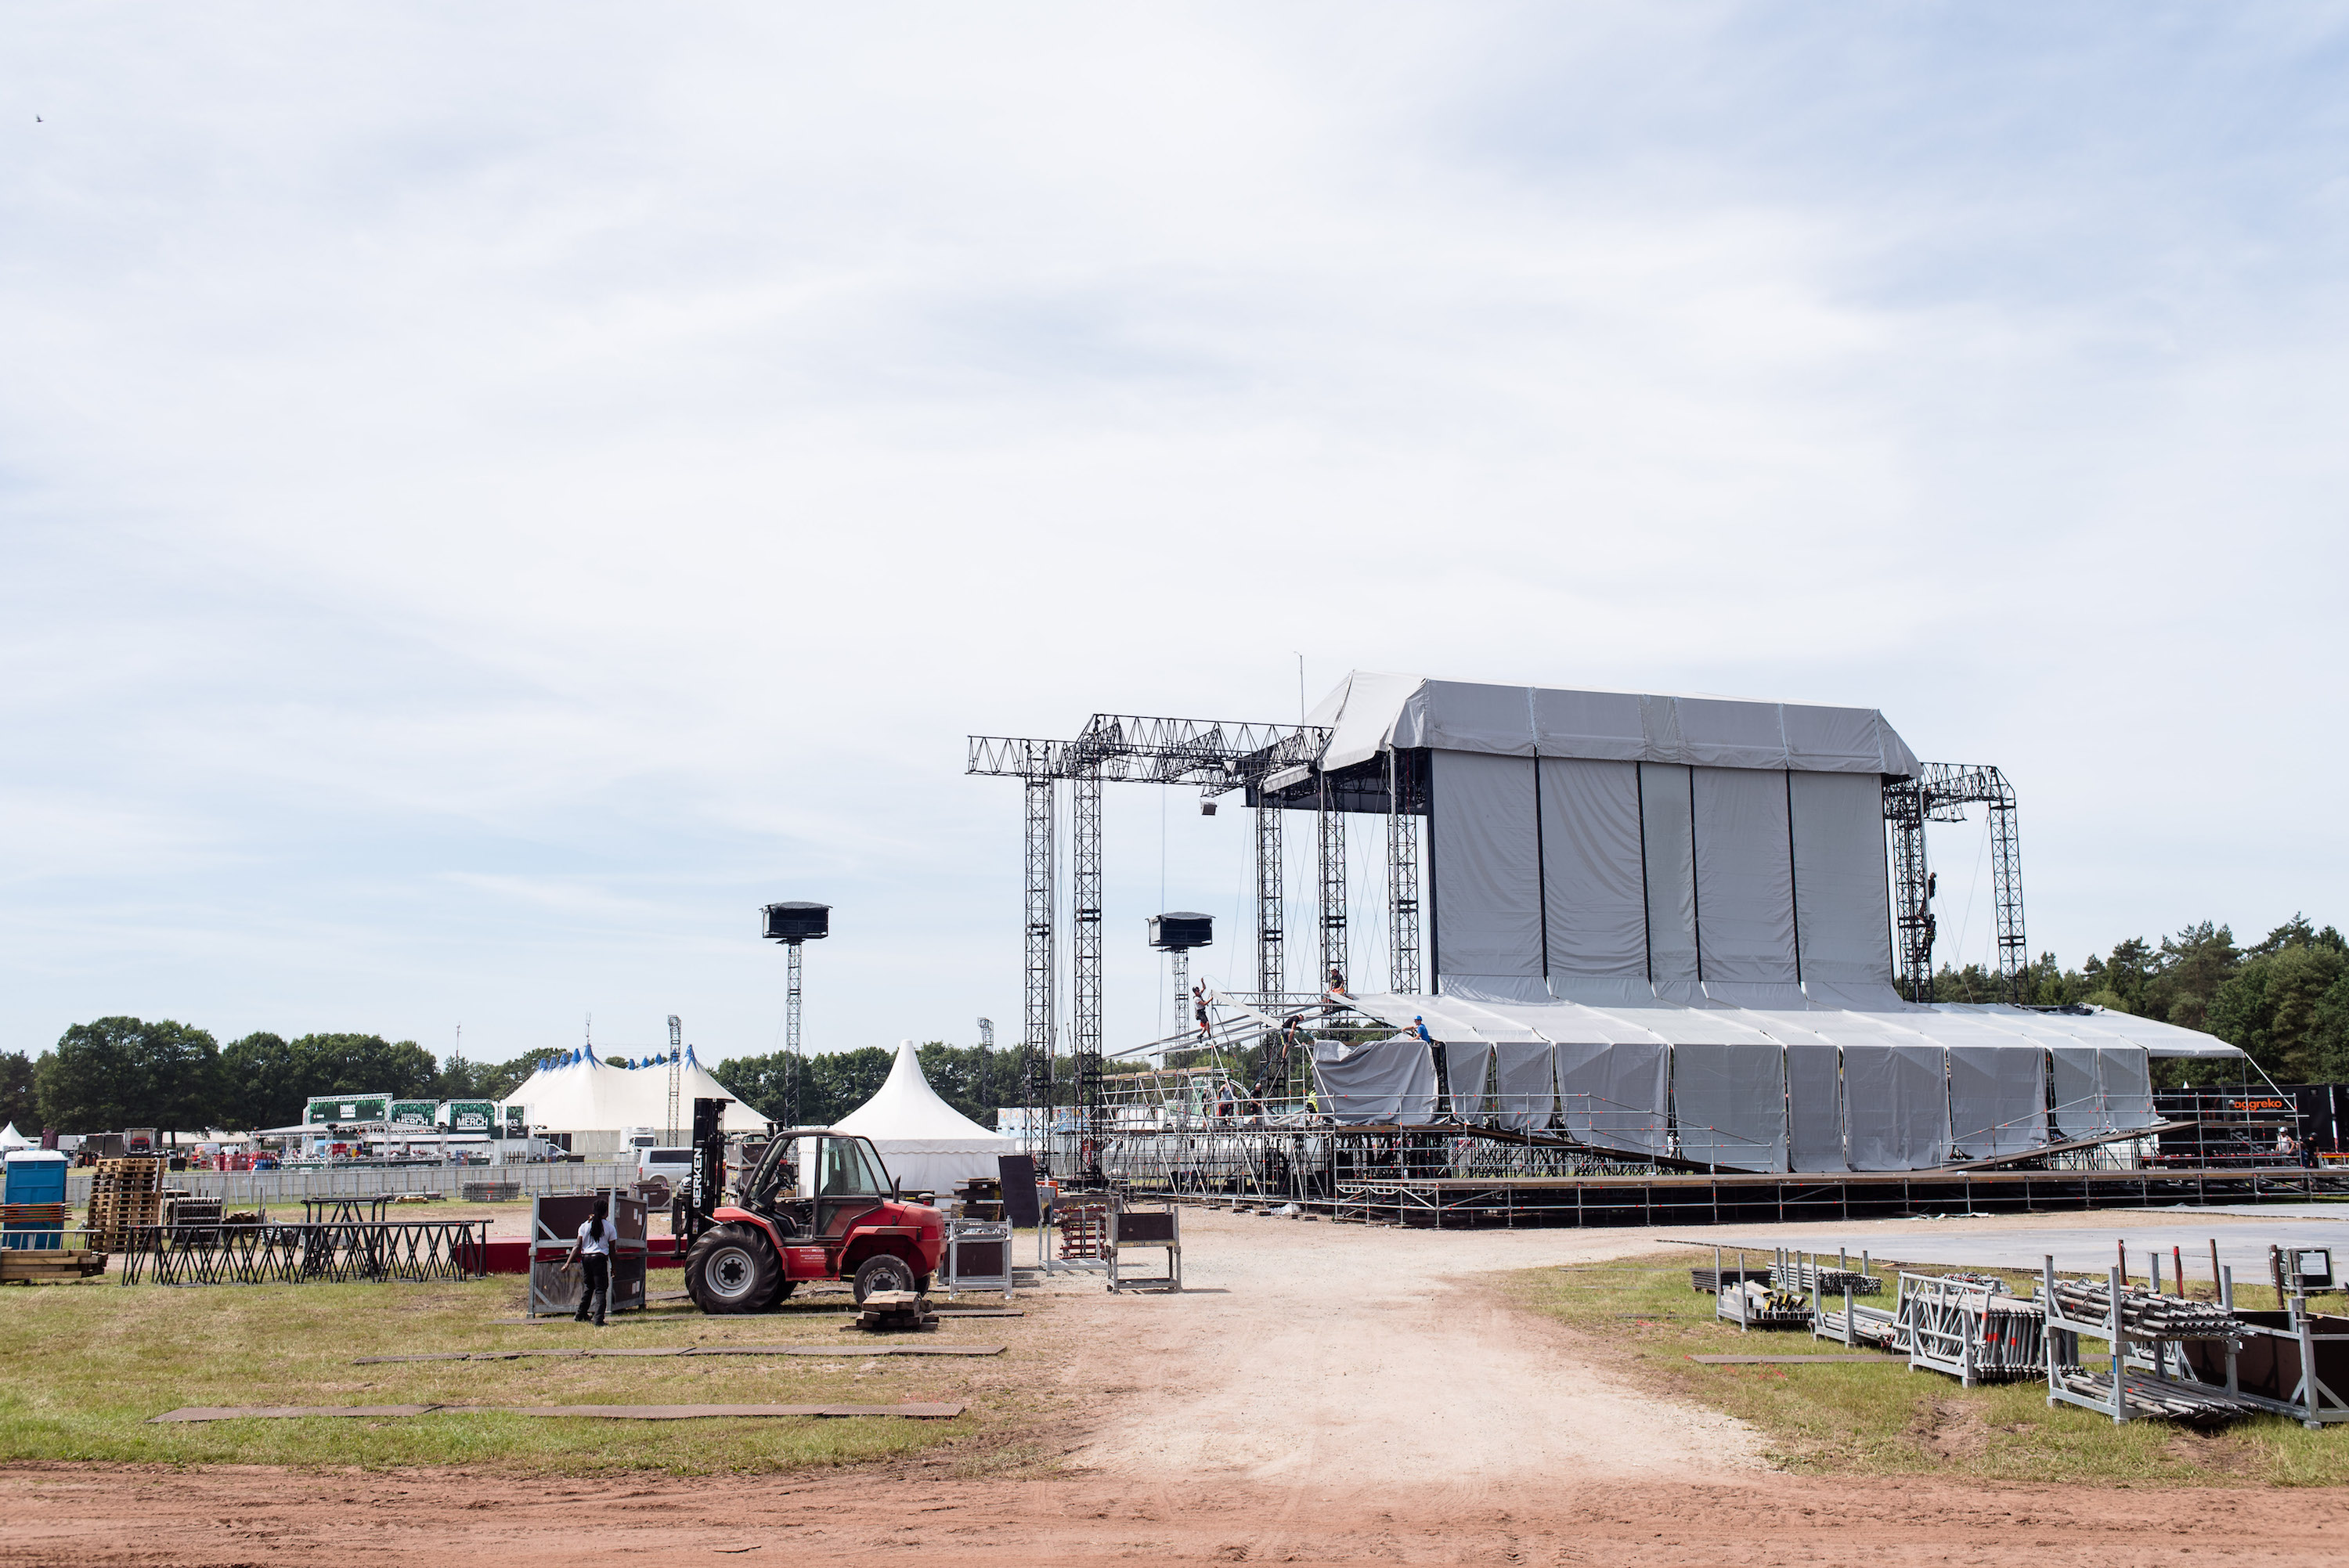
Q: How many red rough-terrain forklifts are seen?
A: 1